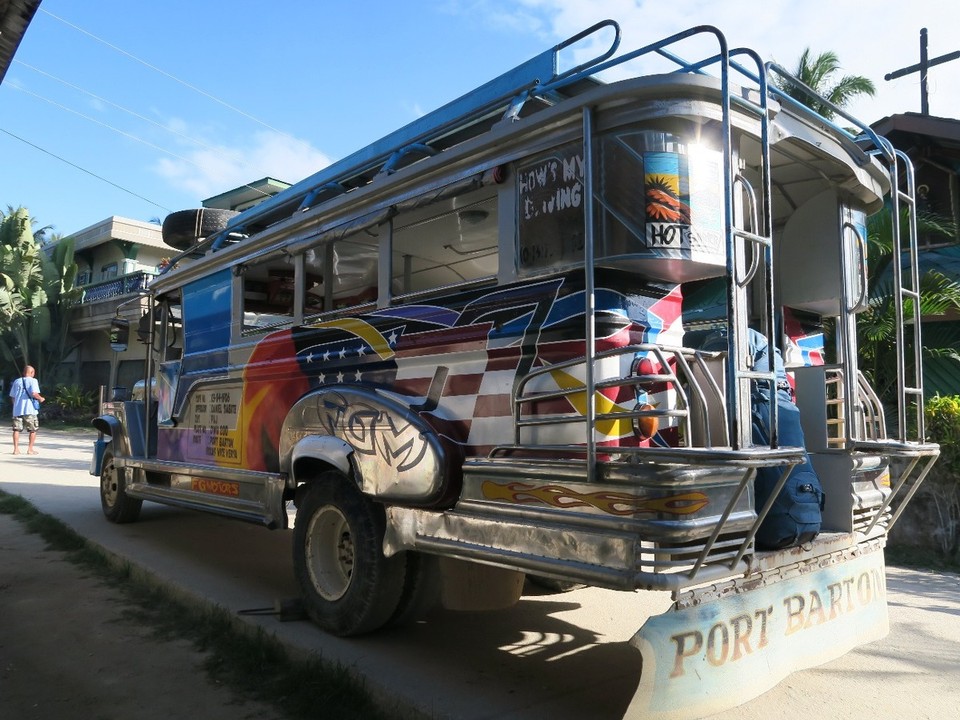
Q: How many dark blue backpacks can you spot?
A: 1